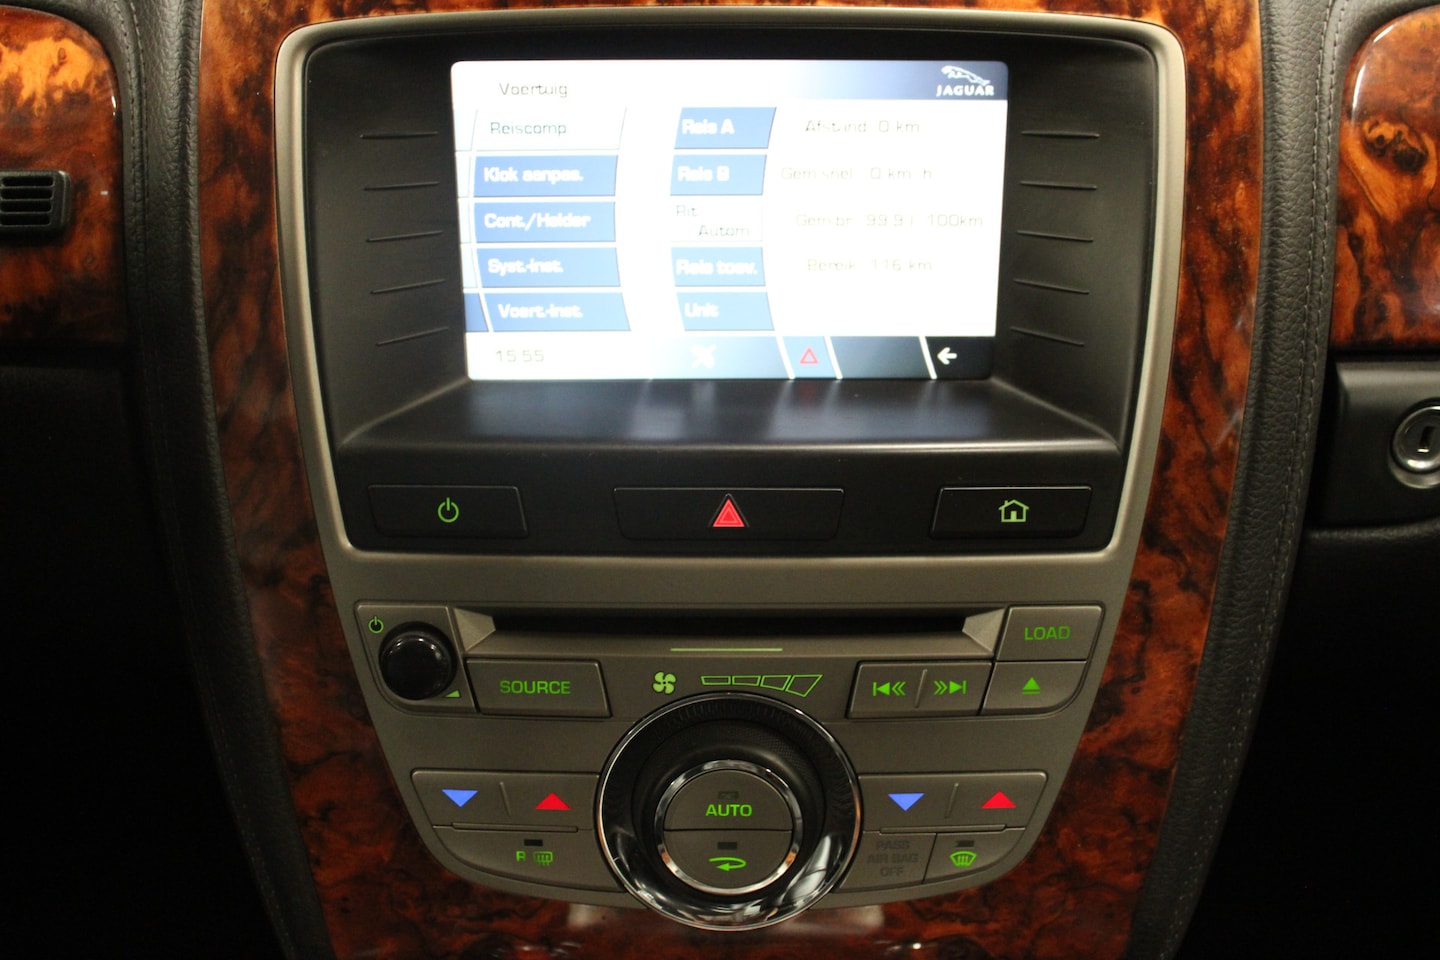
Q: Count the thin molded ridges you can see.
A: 10